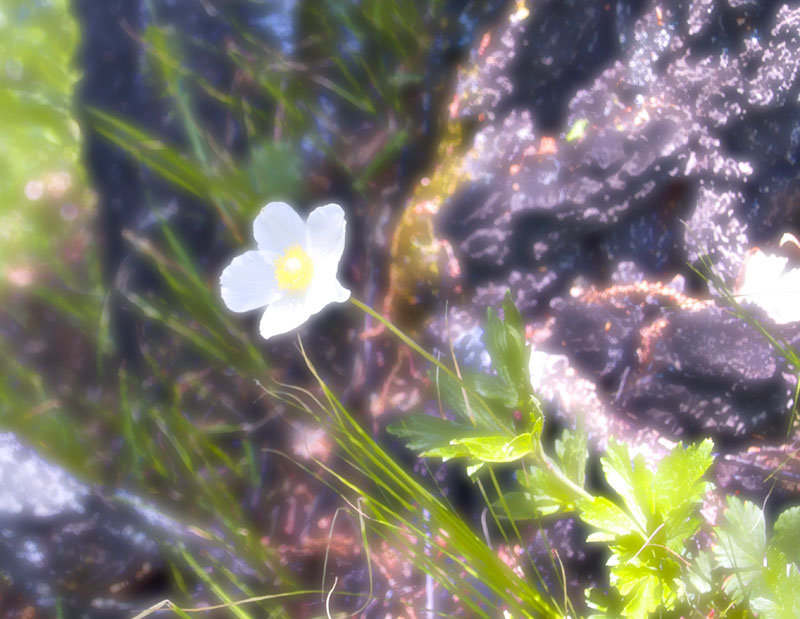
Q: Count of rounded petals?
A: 5